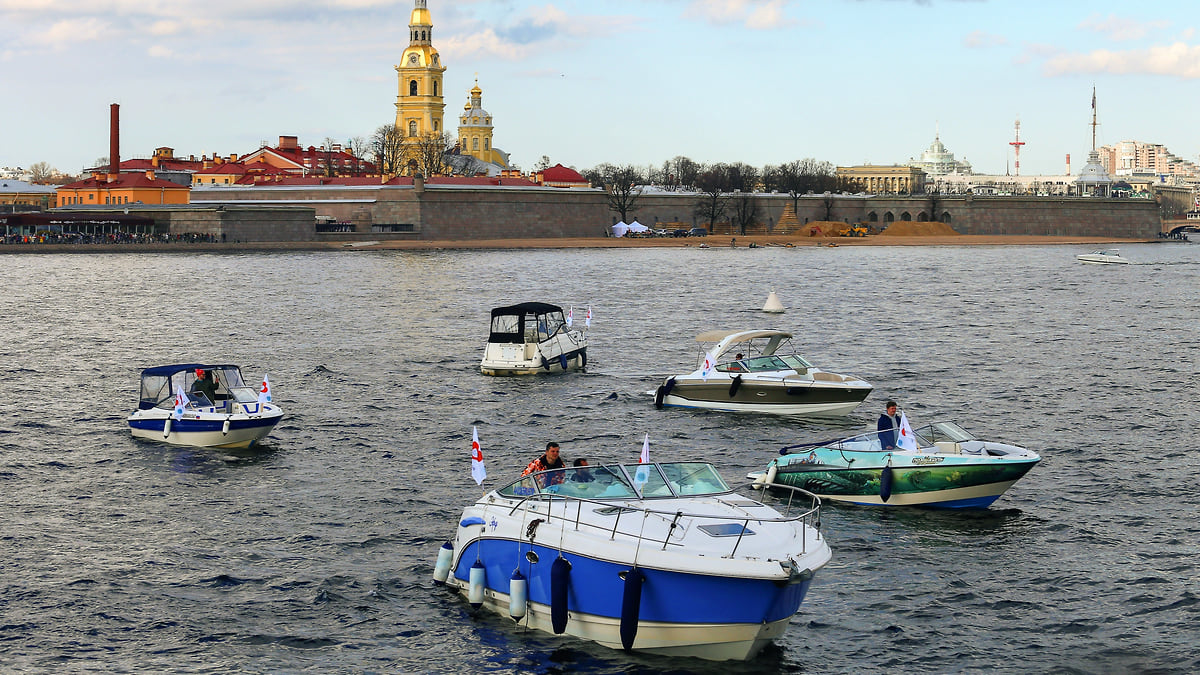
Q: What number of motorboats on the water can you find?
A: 6